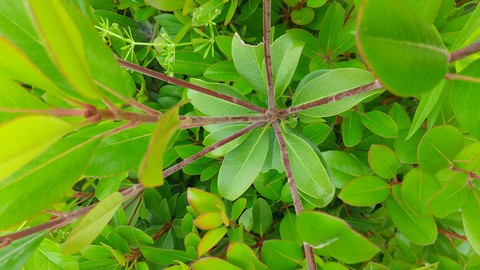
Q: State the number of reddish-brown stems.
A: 6